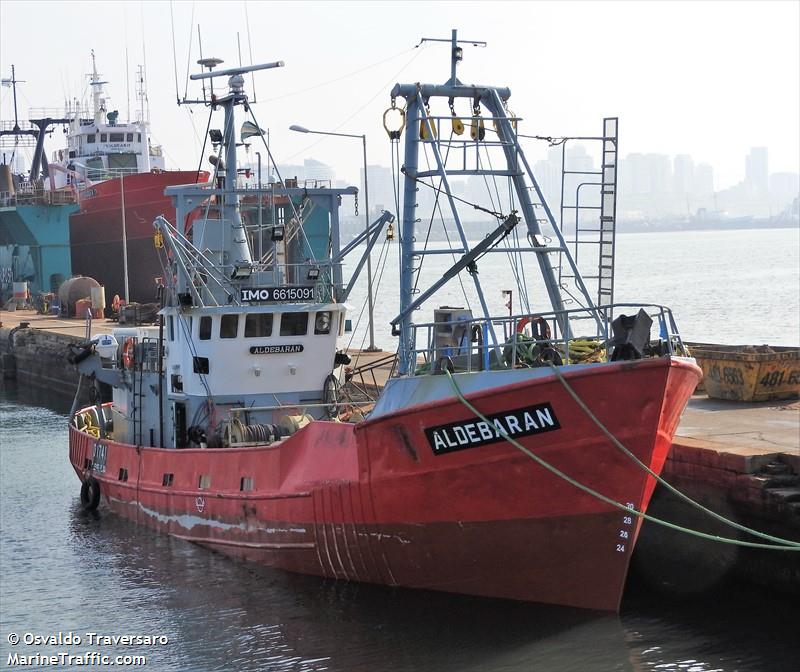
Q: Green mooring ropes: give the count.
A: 2